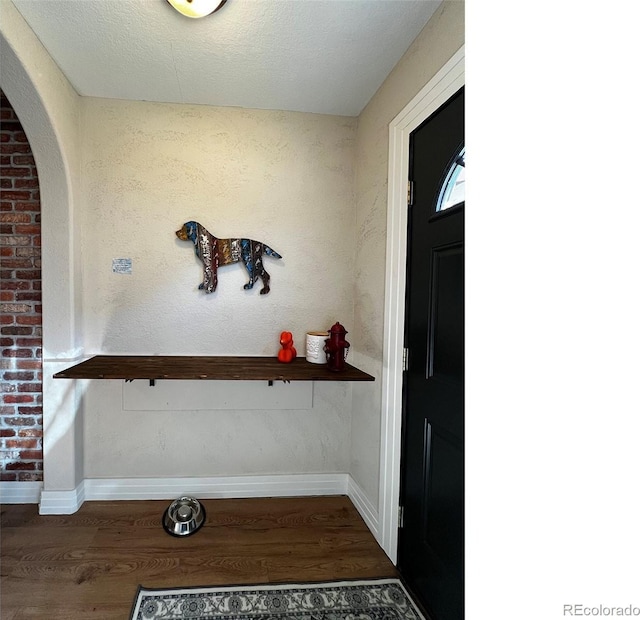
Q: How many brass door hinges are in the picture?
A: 3